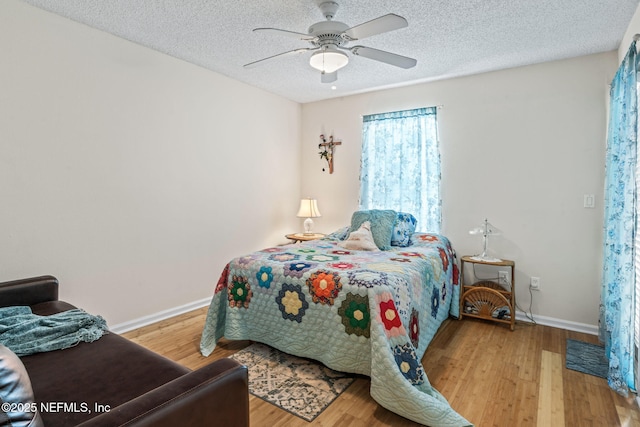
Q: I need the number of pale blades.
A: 5